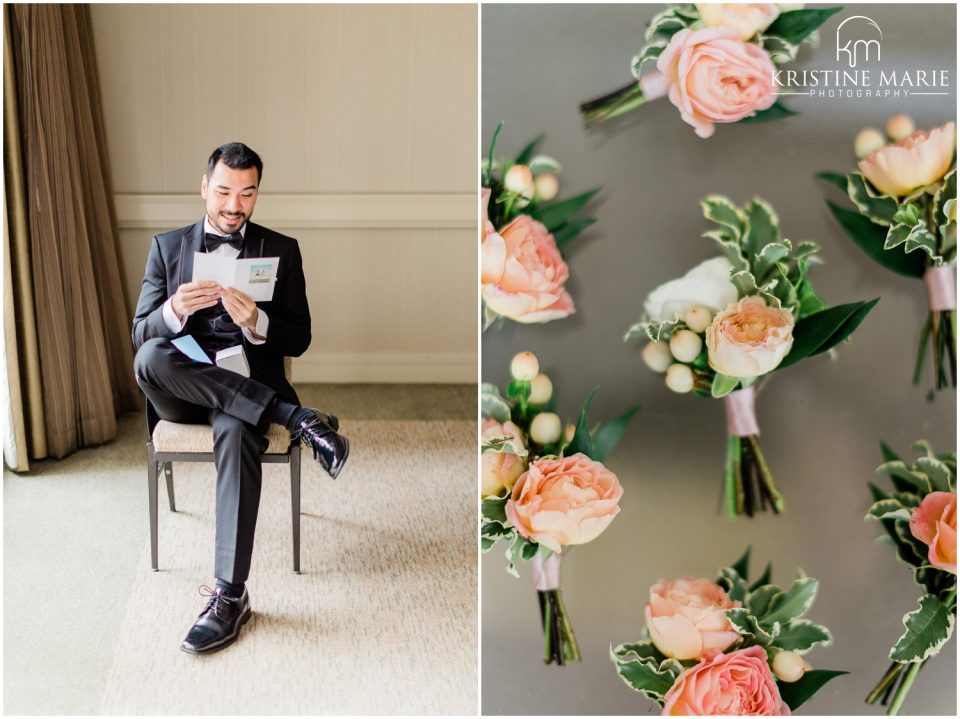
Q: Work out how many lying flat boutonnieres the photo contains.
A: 7